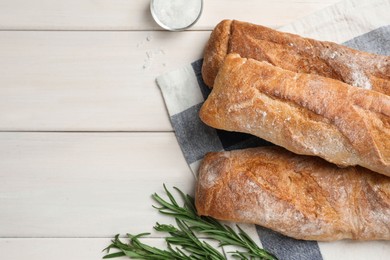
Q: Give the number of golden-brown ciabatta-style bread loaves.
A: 3